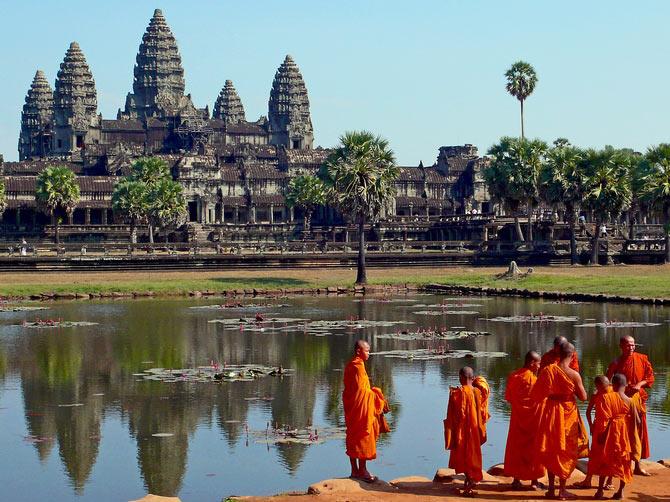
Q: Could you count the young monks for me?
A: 3